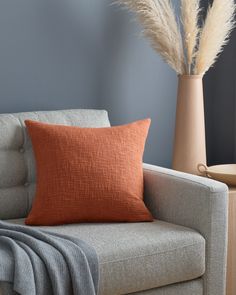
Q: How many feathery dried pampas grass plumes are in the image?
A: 3